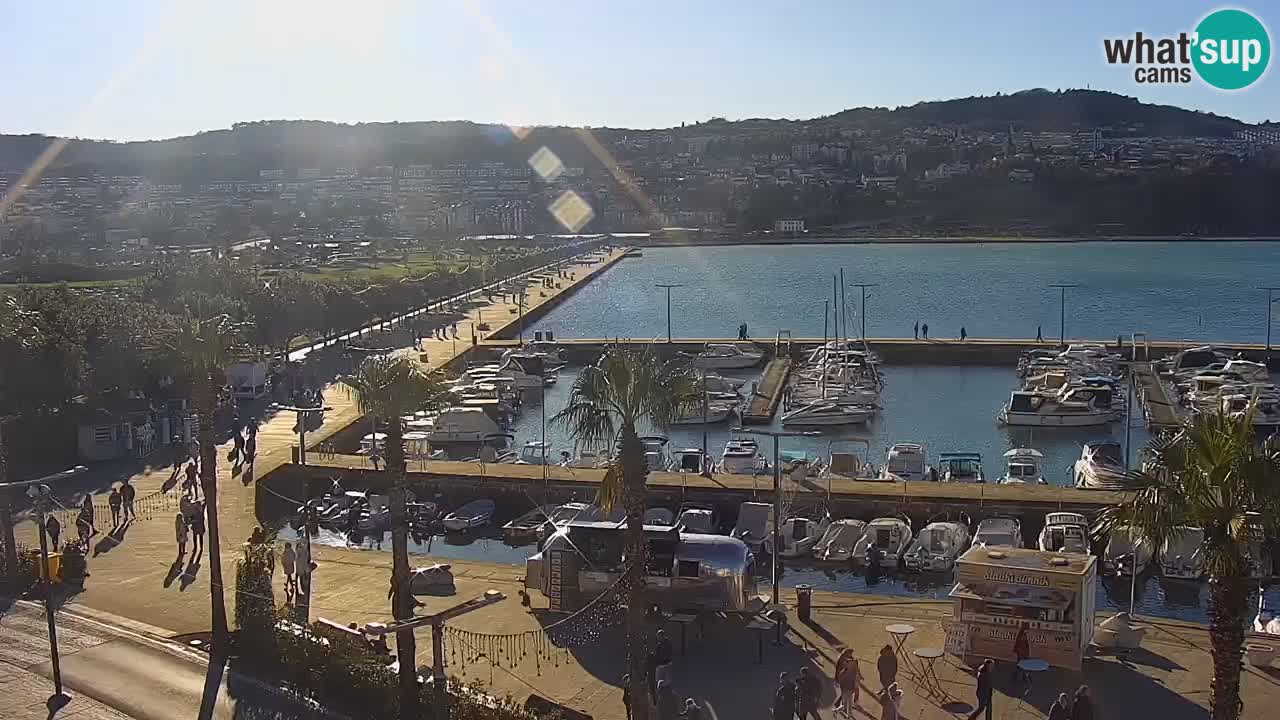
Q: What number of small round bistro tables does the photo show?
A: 3